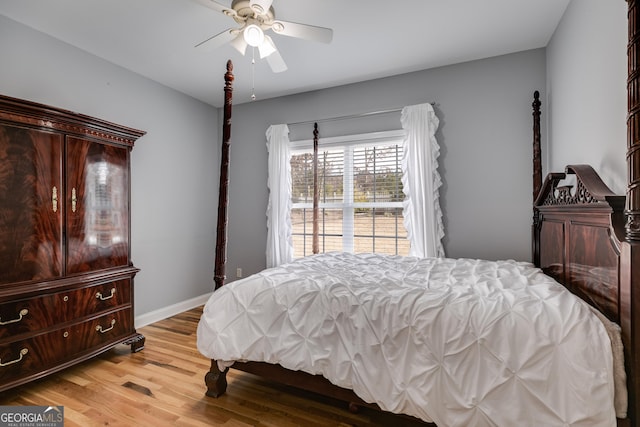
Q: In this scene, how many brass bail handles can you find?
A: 4